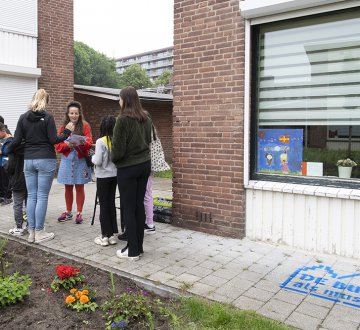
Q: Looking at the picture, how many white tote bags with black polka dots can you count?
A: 1